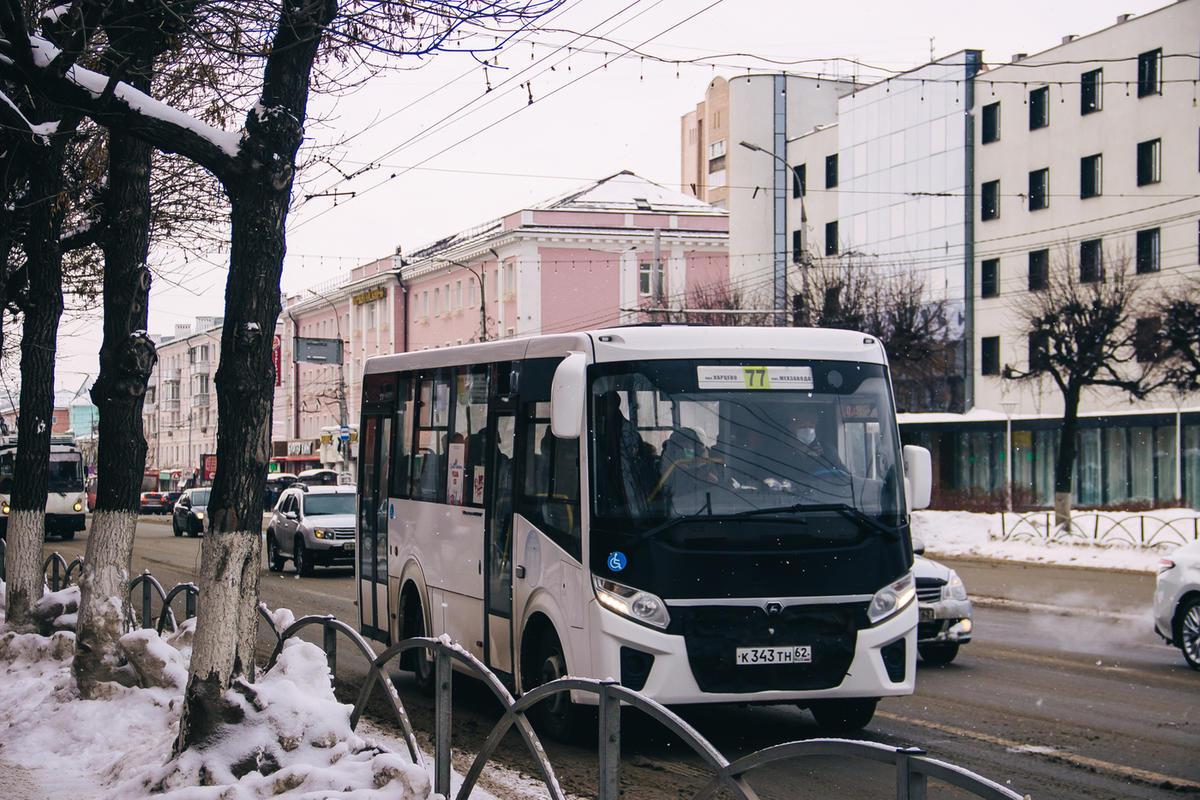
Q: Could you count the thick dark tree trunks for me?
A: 3